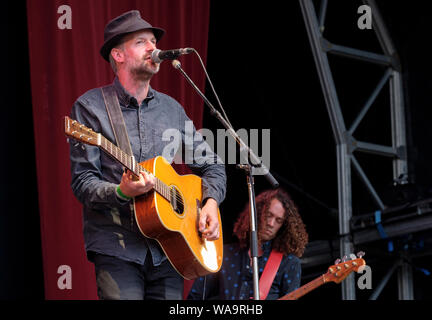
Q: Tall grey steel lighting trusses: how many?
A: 1